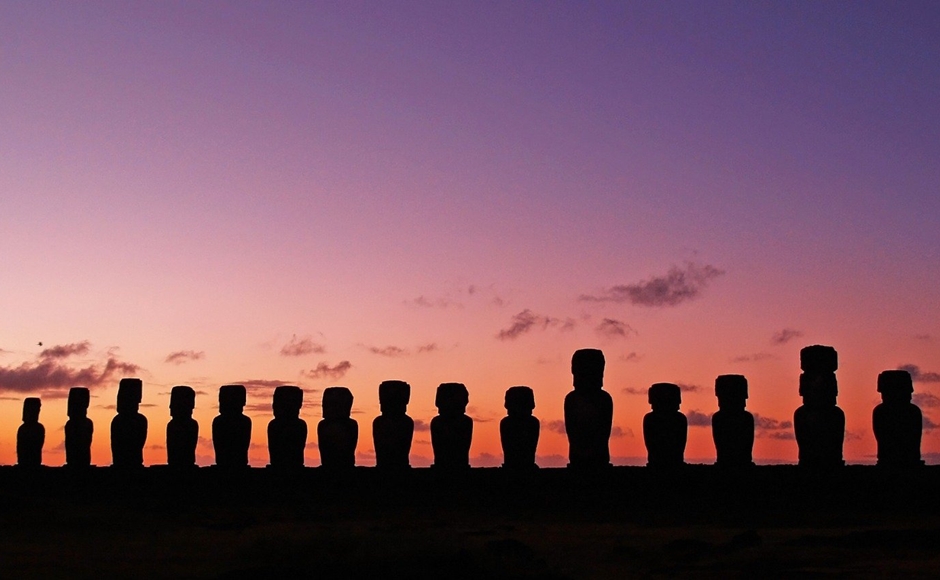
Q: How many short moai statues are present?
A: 13